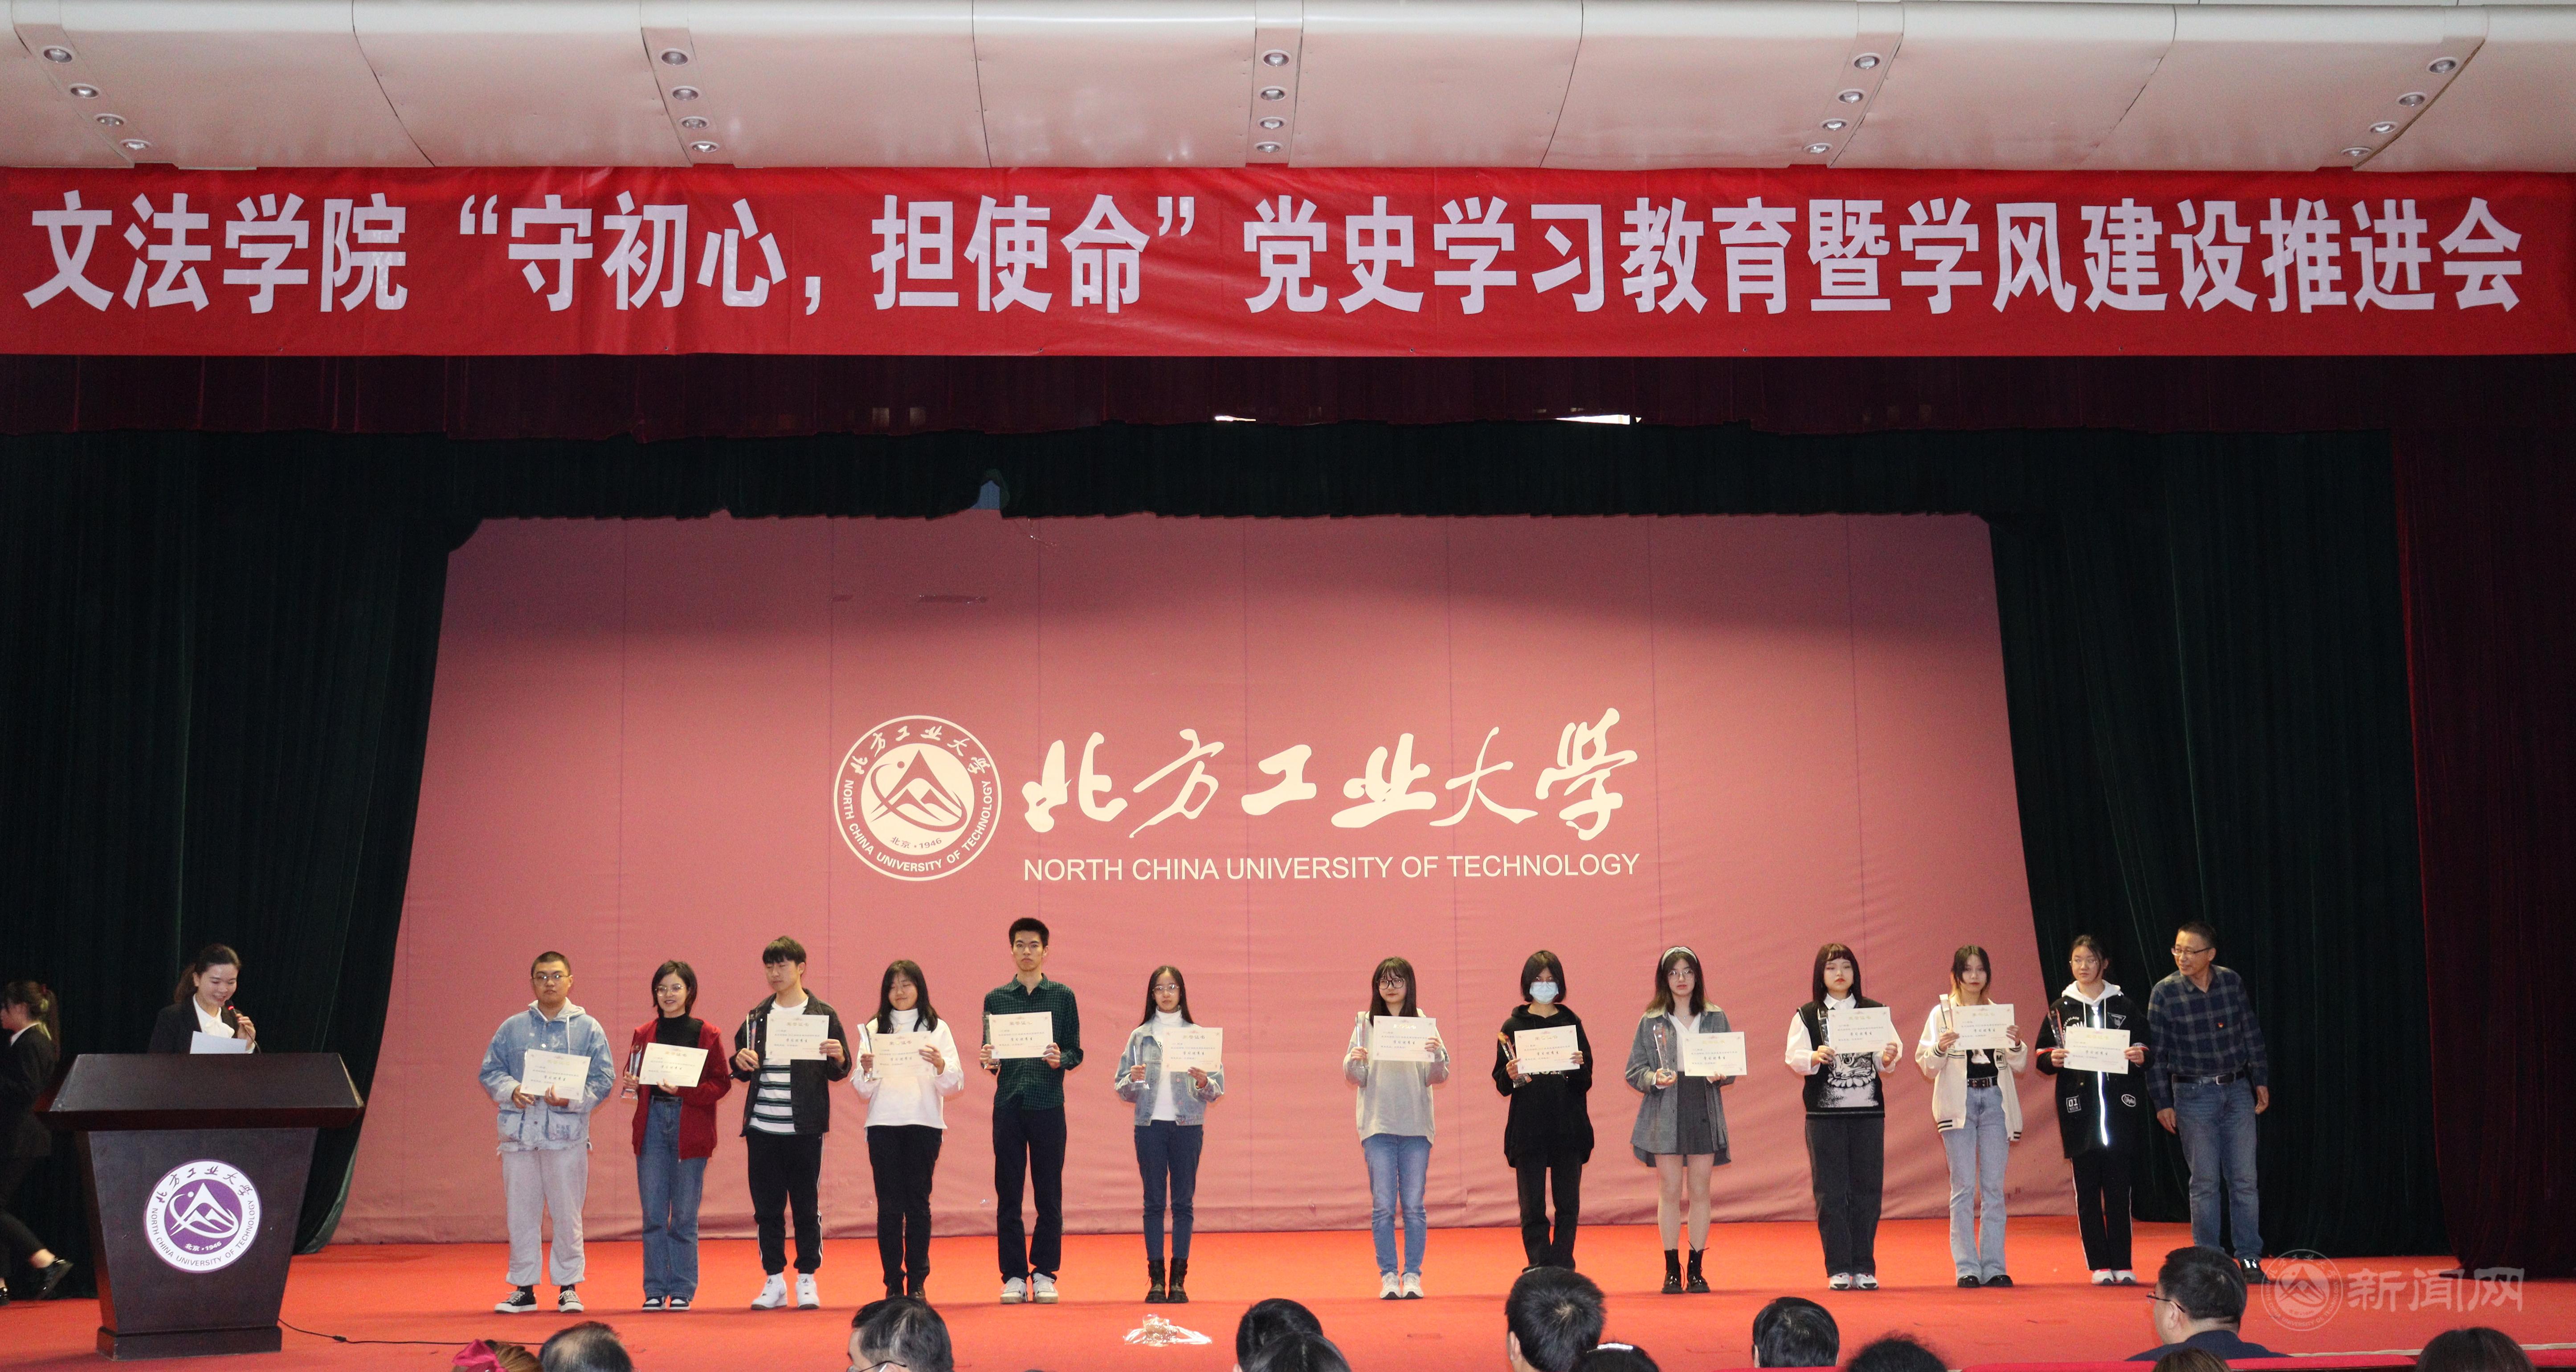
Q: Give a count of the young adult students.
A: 12